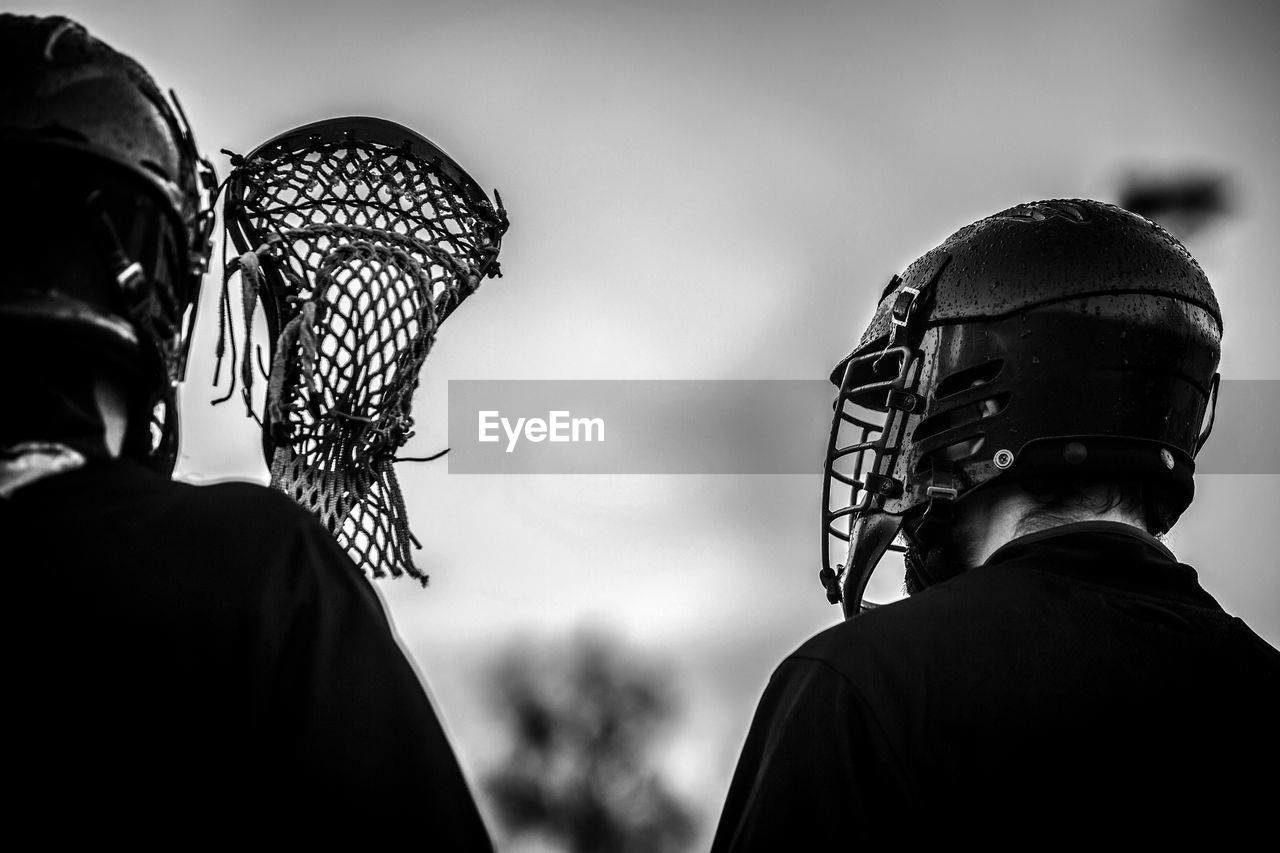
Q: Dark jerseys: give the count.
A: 2